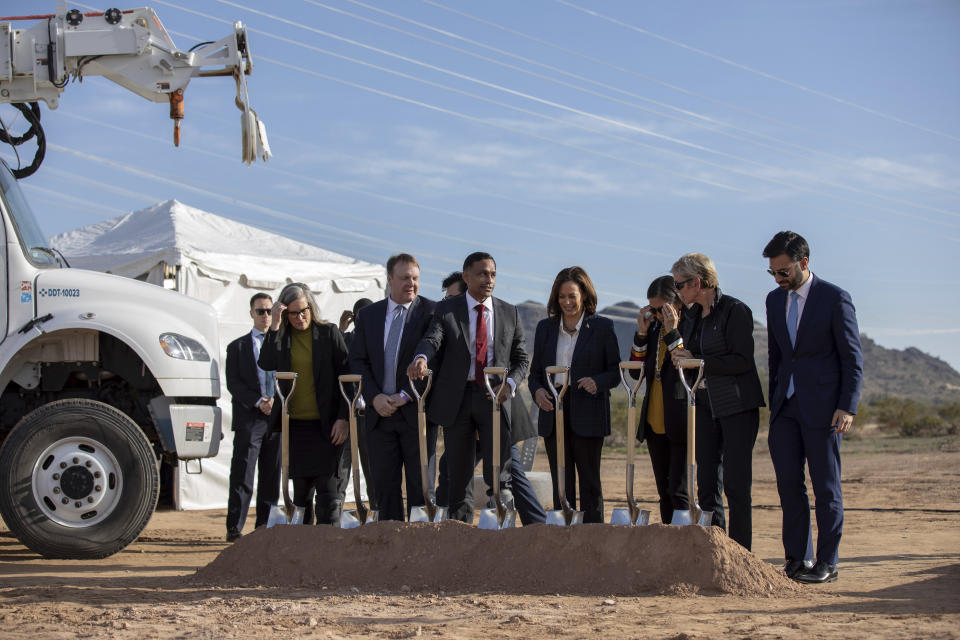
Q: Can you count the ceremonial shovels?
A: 7